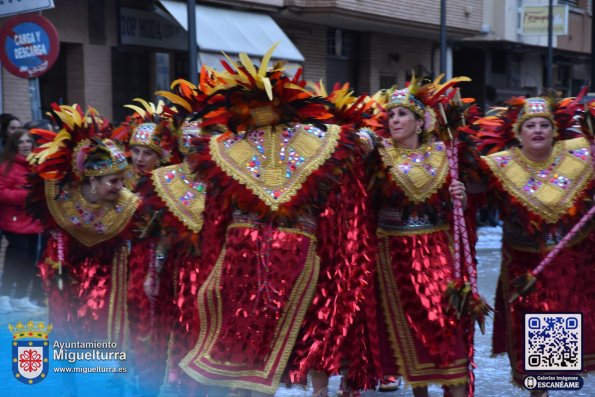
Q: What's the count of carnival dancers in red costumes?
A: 6